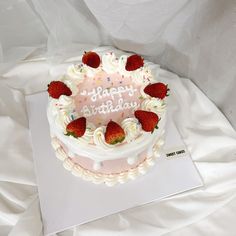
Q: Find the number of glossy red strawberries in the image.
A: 7